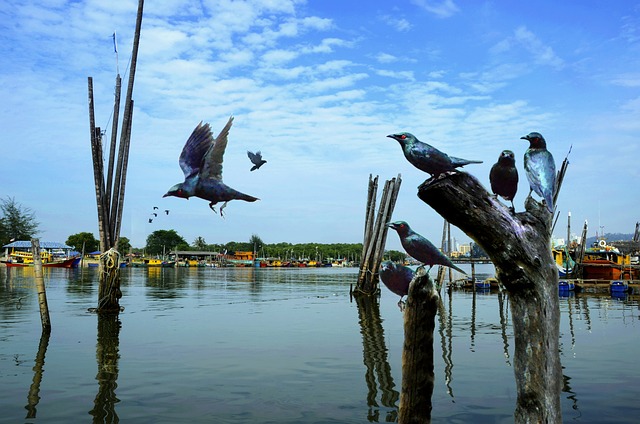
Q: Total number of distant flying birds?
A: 5